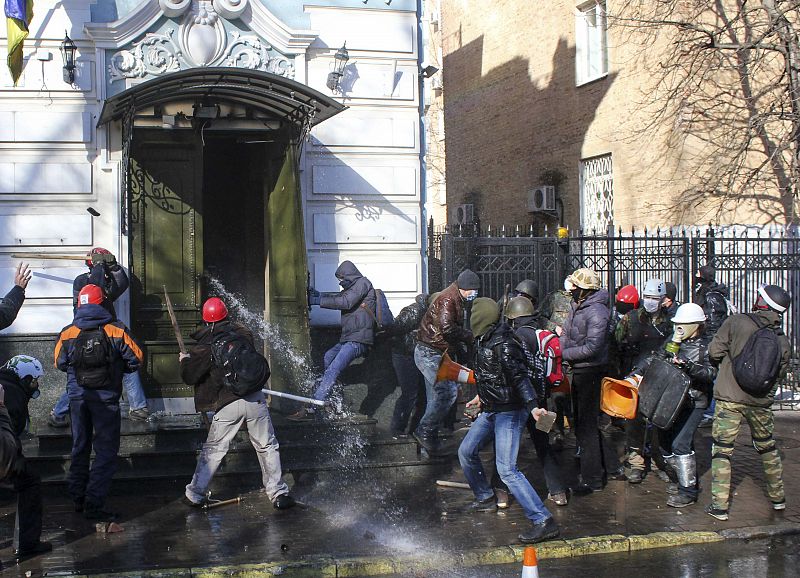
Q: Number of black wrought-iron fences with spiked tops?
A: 1